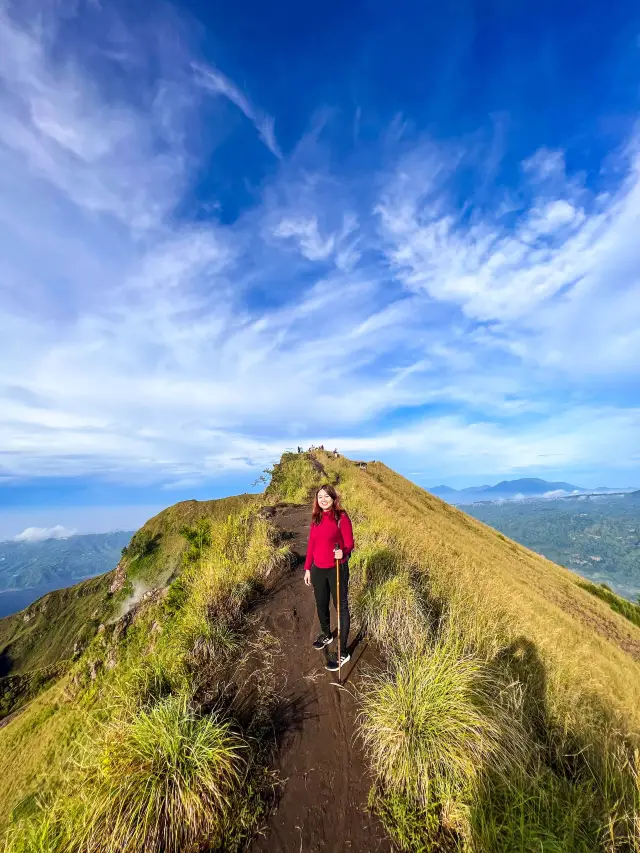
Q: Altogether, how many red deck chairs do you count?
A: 0